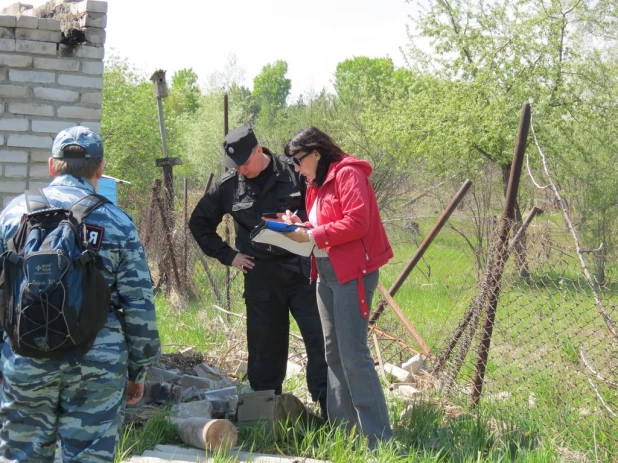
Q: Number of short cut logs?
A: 1